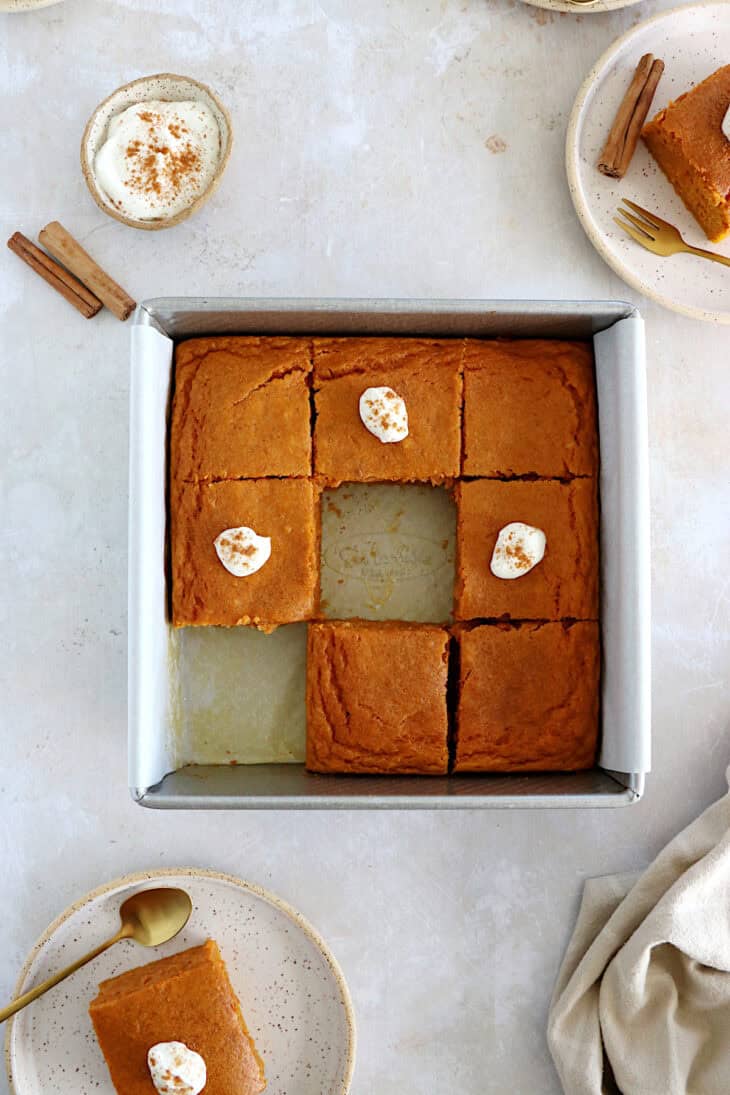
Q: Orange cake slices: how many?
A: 9